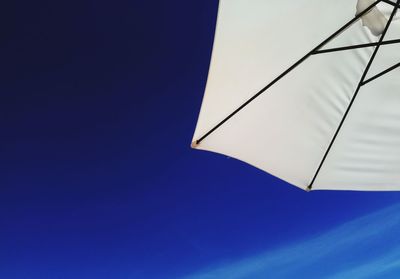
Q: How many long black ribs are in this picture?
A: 2